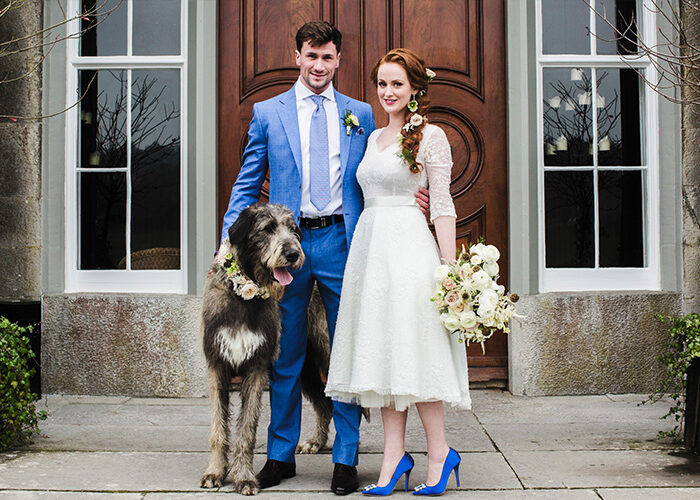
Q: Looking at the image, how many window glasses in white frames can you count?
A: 11